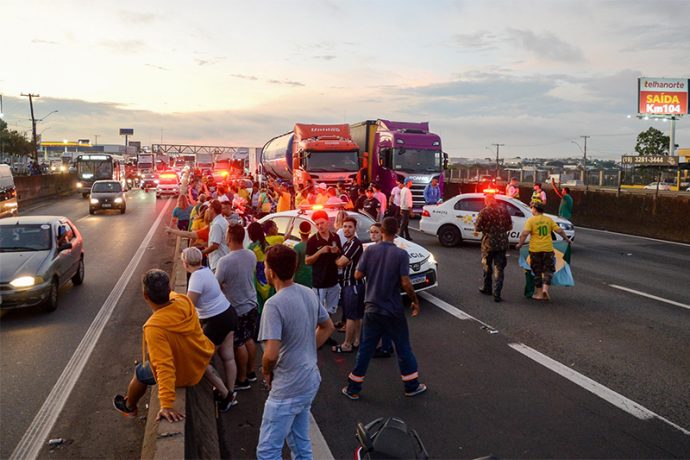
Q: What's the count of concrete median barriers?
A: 1